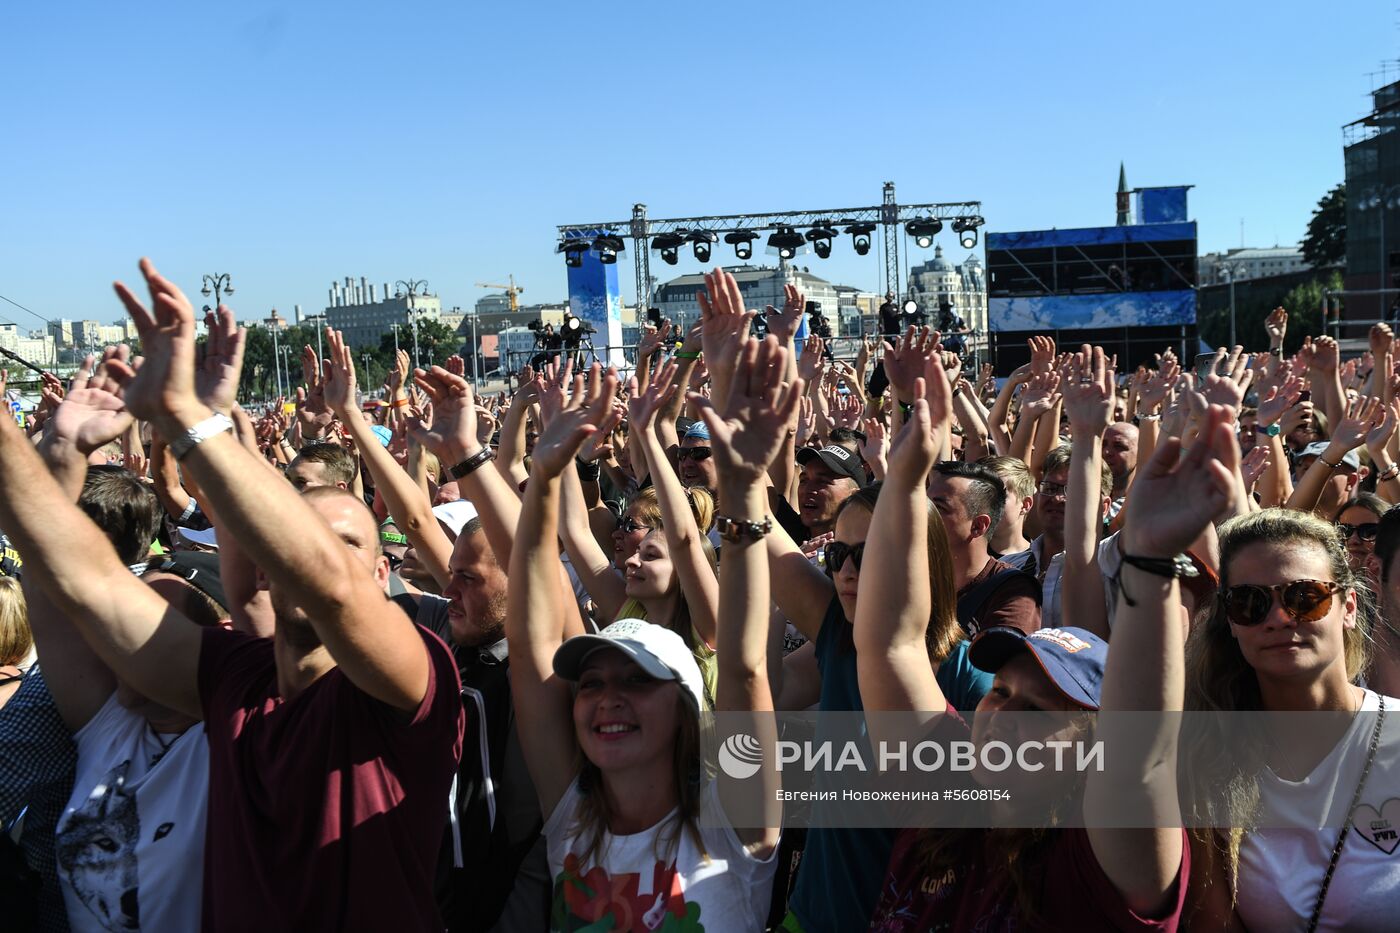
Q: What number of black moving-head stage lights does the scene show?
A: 10